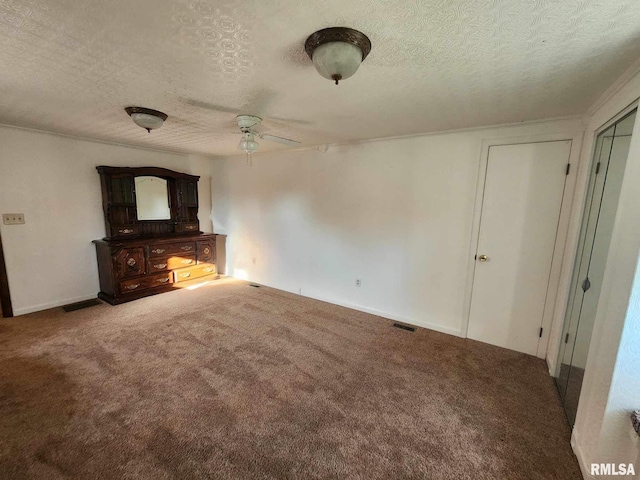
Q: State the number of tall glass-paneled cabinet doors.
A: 2